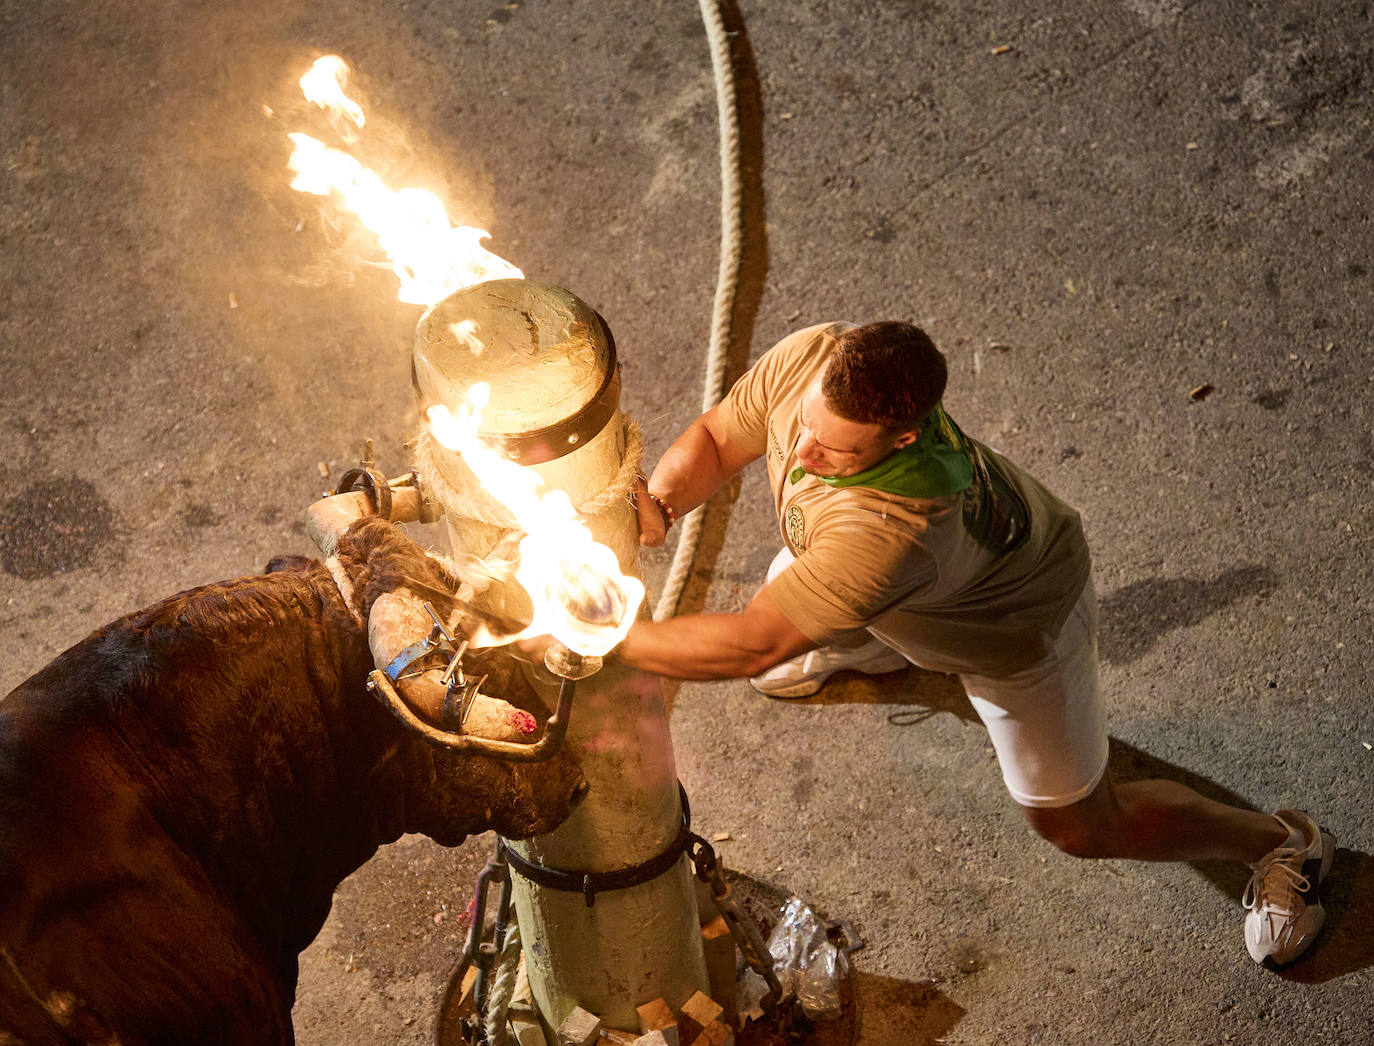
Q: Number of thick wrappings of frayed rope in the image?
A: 1